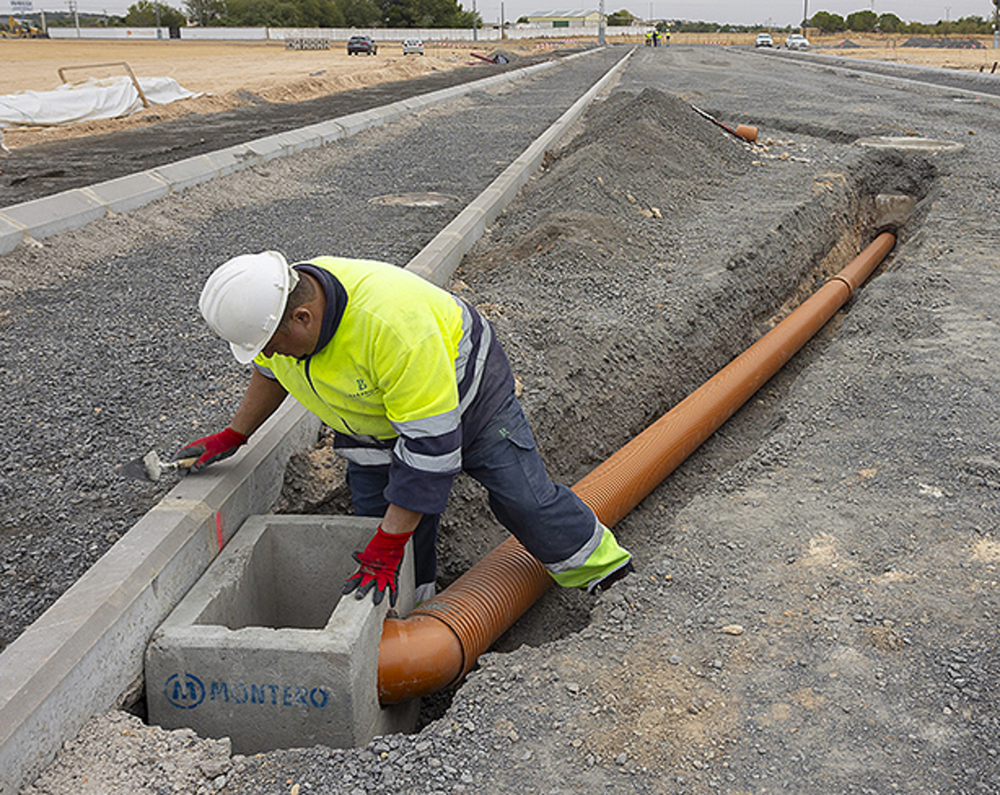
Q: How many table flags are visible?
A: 0